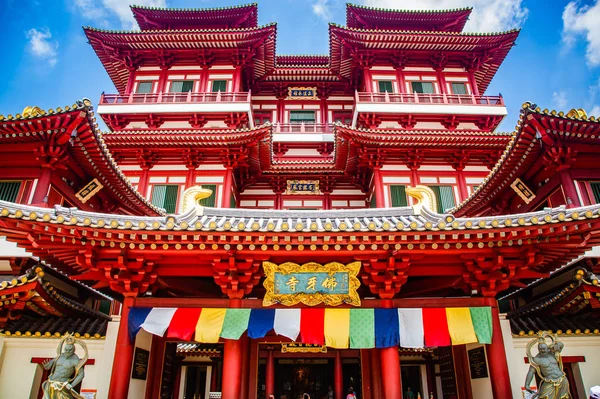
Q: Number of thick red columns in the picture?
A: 4